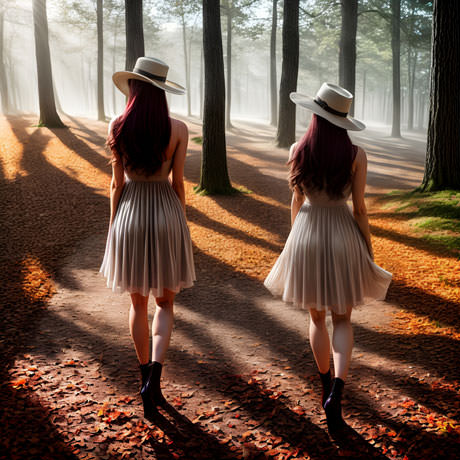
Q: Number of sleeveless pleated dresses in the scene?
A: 2